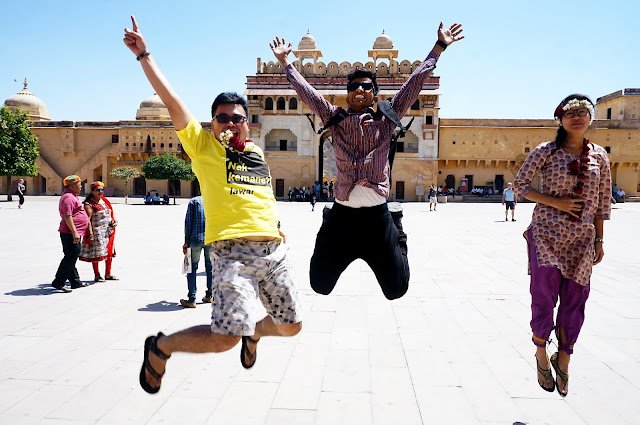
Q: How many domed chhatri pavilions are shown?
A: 2